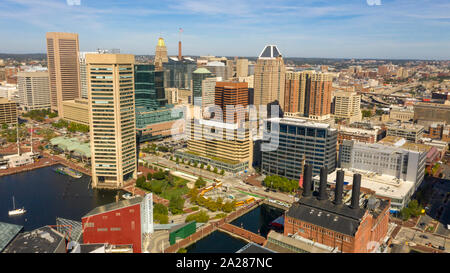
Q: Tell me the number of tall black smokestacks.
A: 4